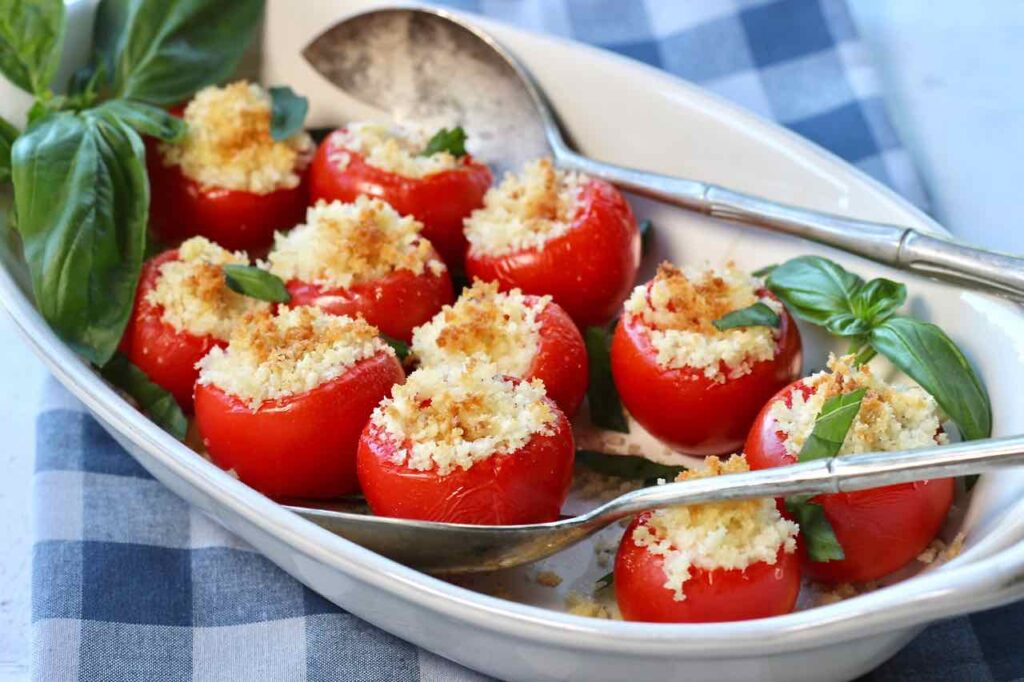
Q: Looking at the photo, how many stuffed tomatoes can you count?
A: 11